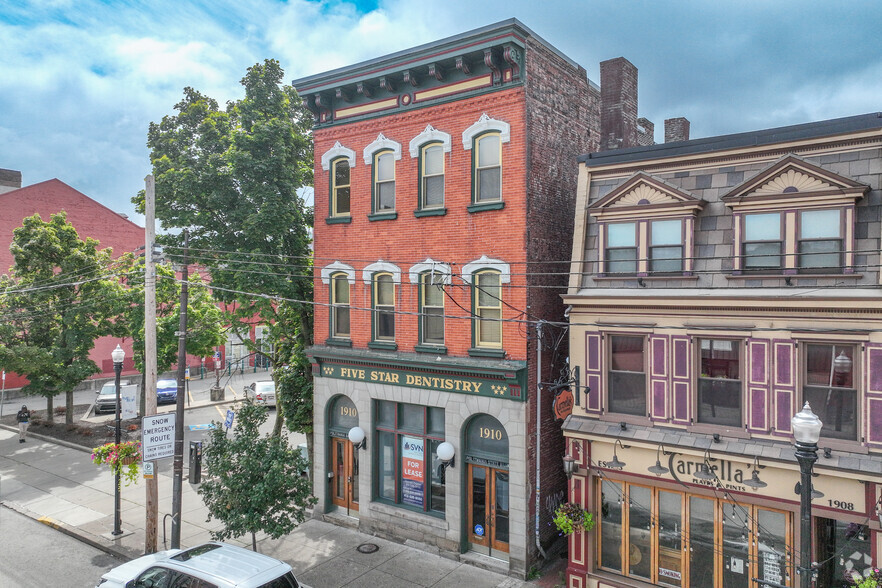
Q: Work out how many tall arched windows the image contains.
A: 8